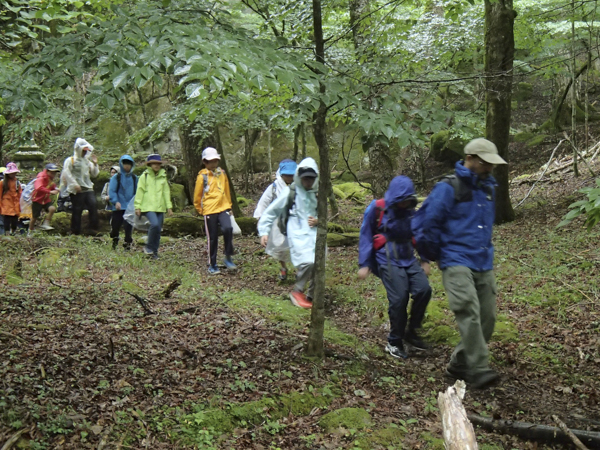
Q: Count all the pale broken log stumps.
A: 1